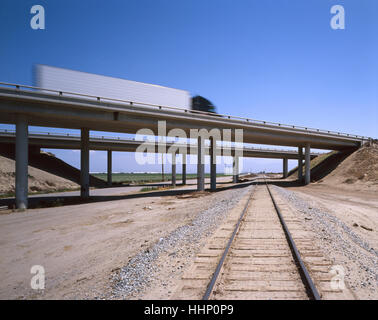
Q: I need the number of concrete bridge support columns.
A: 11